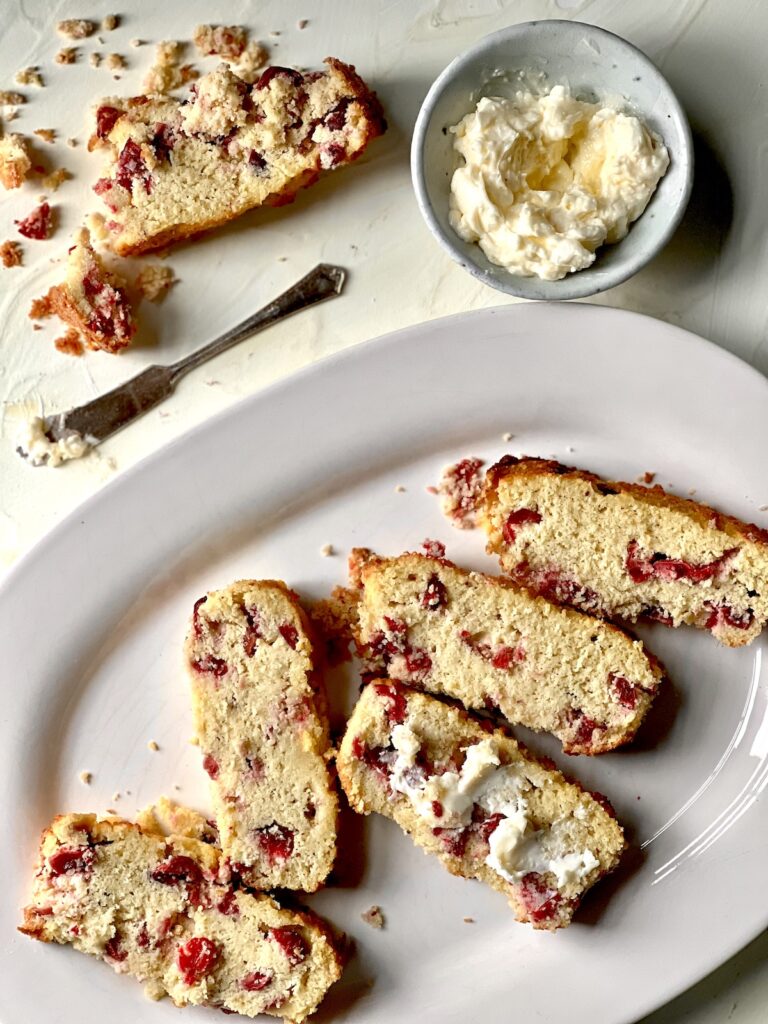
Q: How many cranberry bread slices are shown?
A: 6